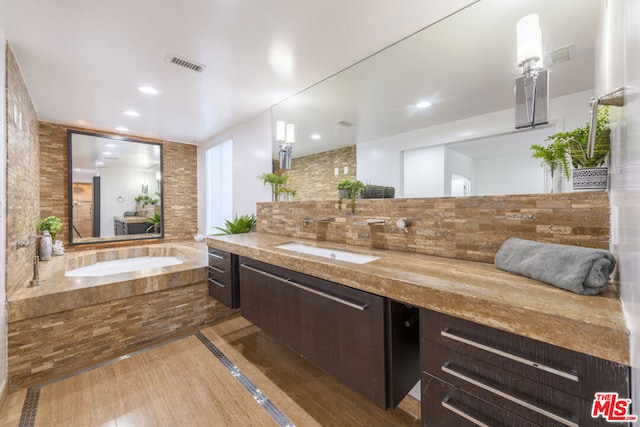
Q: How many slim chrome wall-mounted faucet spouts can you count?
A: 2